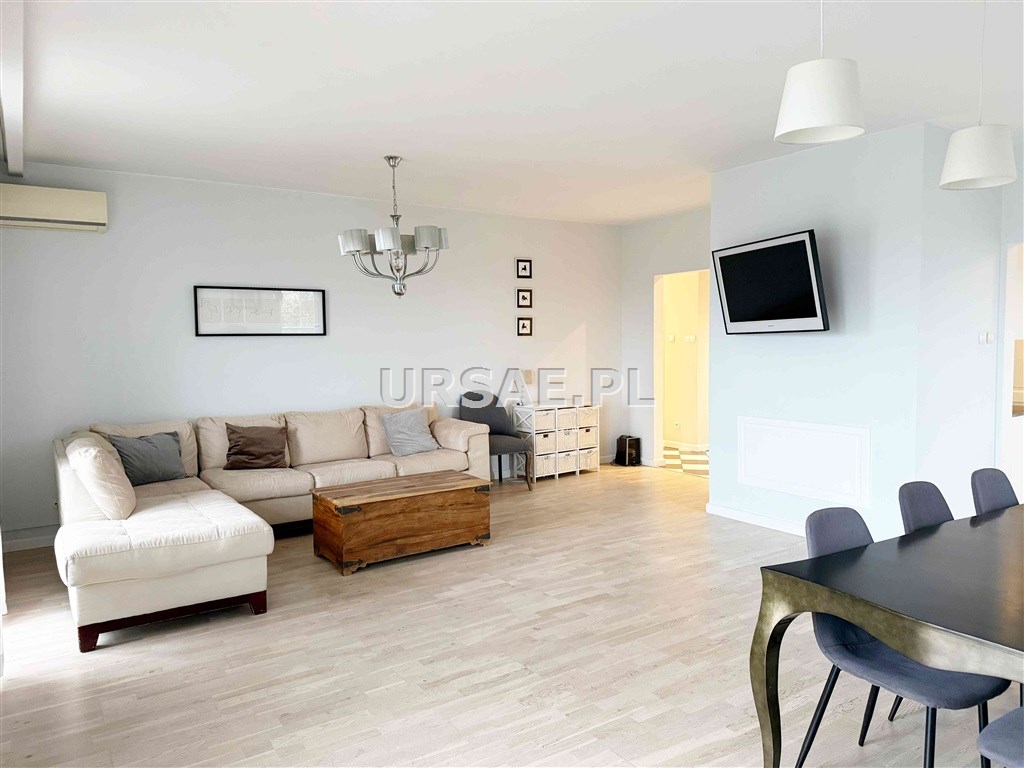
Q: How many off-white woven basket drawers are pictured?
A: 9